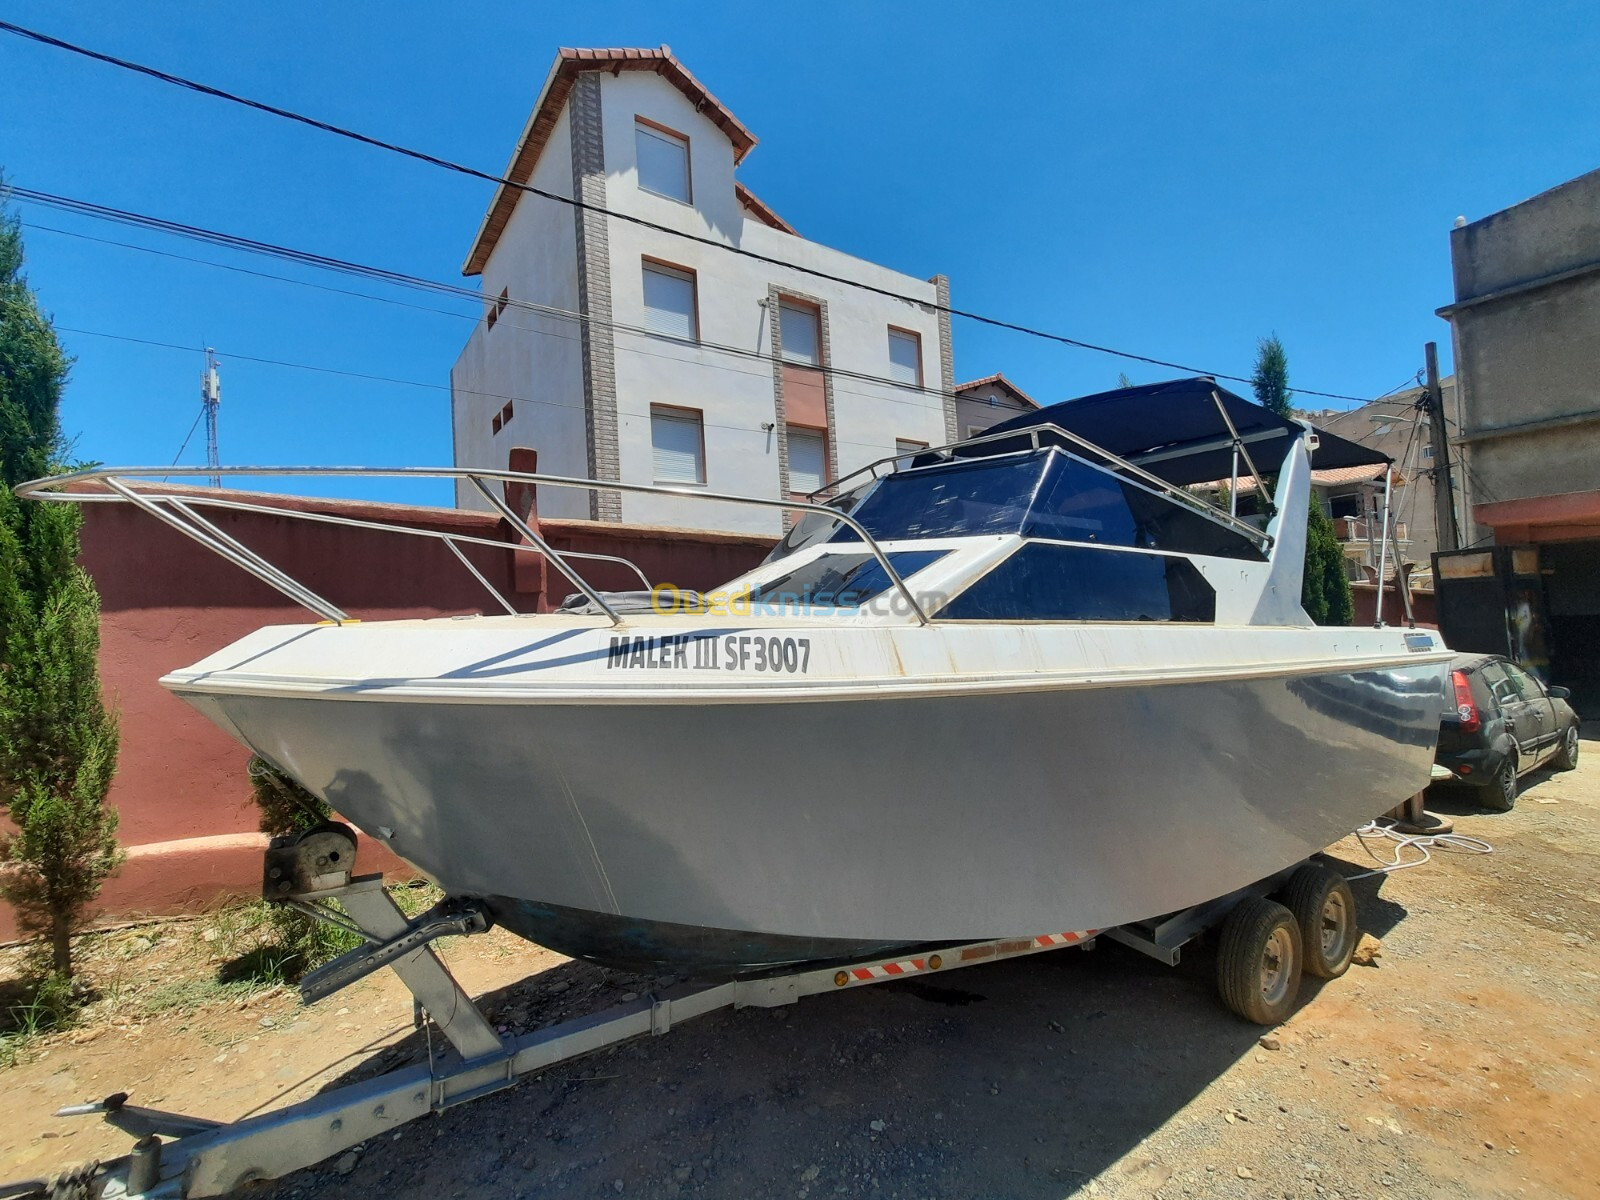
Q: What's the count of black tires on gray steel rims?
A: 2